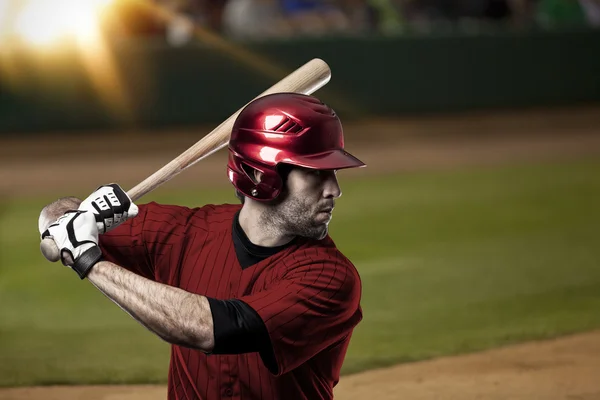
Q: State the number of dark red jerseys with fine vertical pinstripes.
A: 1